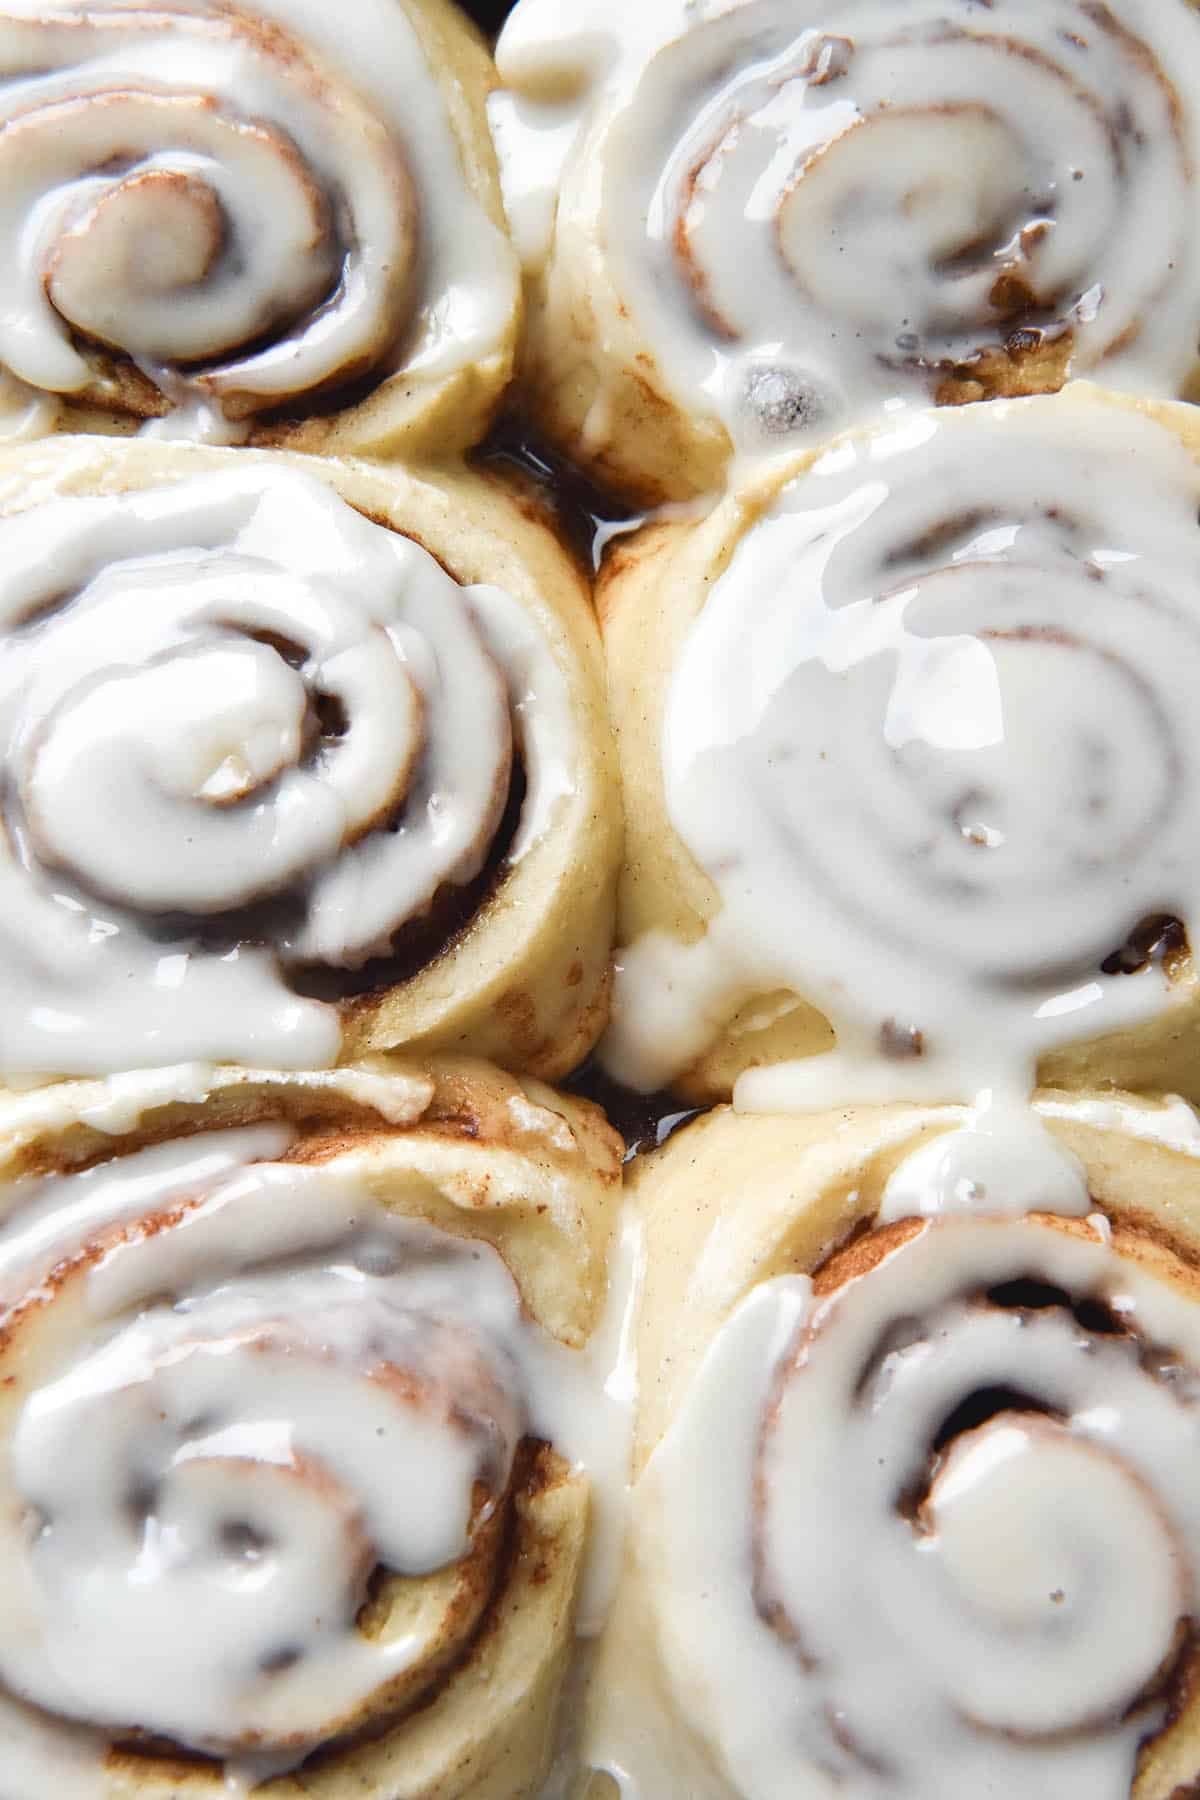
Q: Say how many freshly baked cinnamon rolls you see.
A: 6